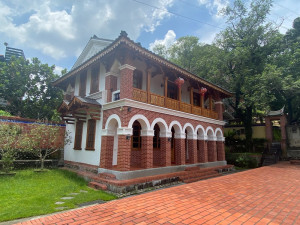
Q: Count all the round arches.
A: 8